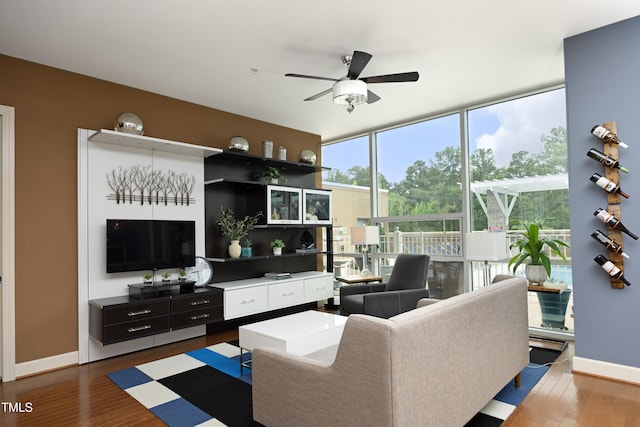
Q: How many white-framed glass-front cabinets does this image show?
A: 2